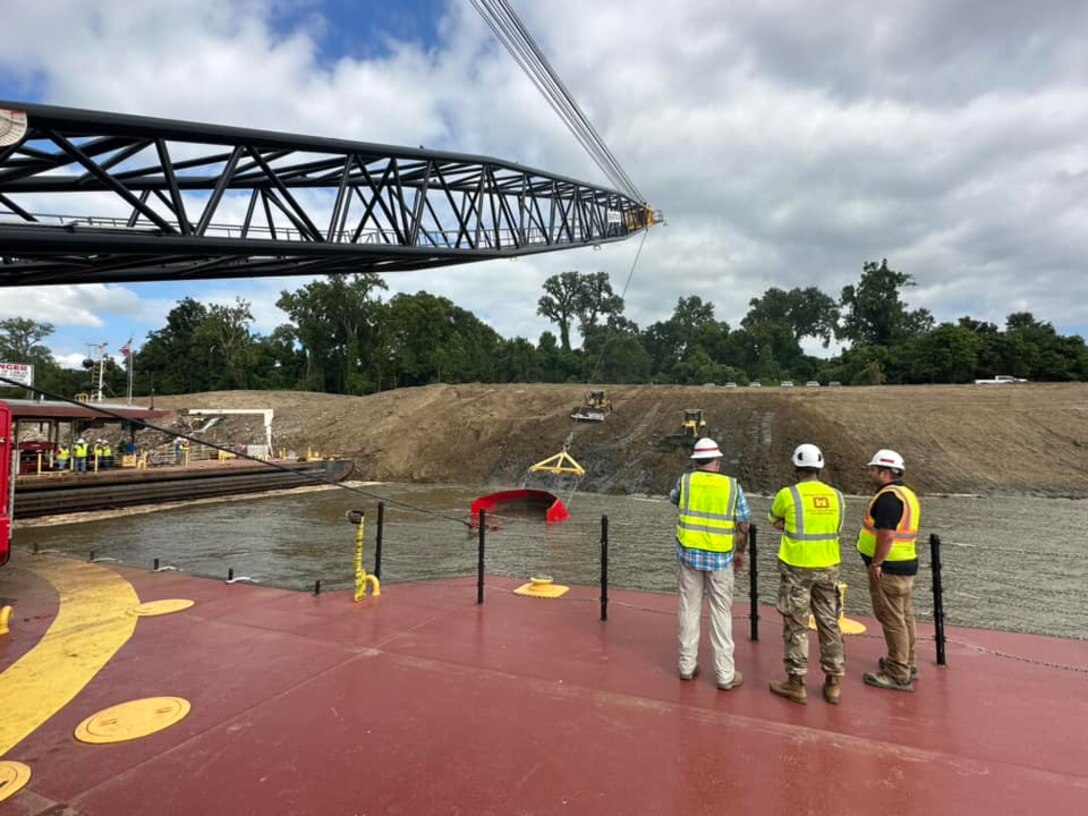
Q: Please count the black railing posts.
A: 5